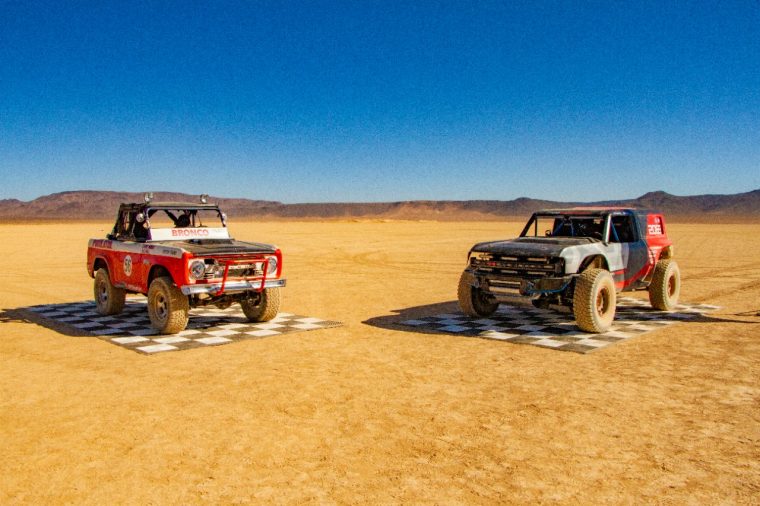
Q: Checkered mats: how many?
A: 2